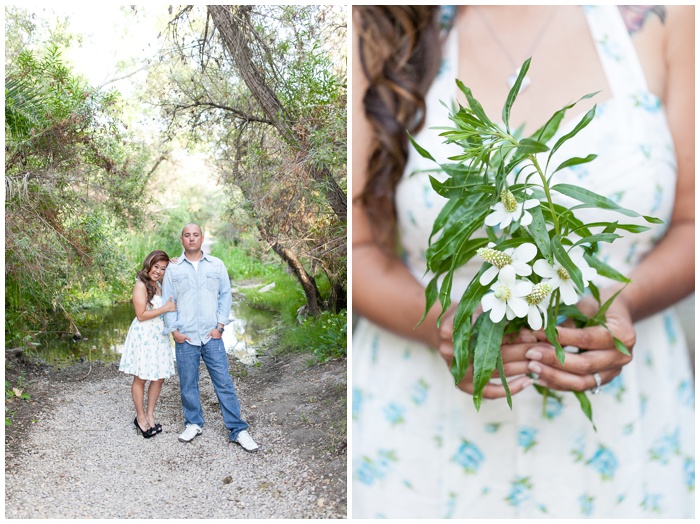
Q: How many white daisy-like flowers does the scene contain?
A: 5